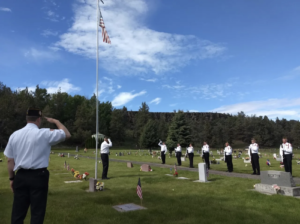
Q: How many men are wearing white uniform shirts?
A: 9